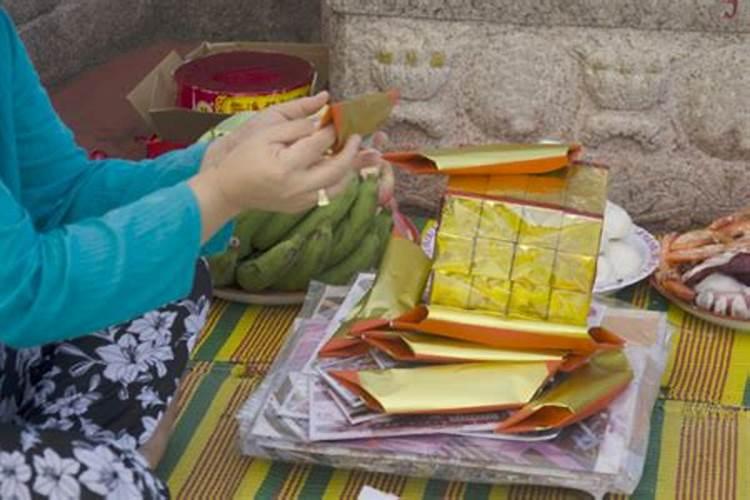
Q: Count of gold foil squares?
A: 12